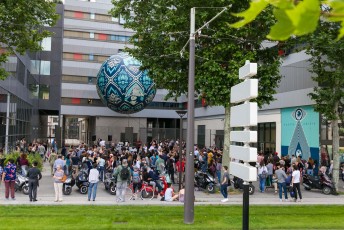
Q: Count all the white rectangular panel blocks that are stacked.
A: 6